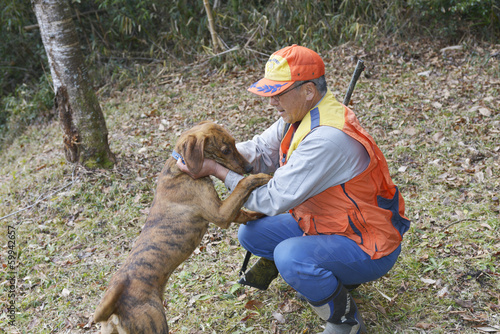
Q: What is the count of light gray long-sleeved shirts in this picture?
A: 1